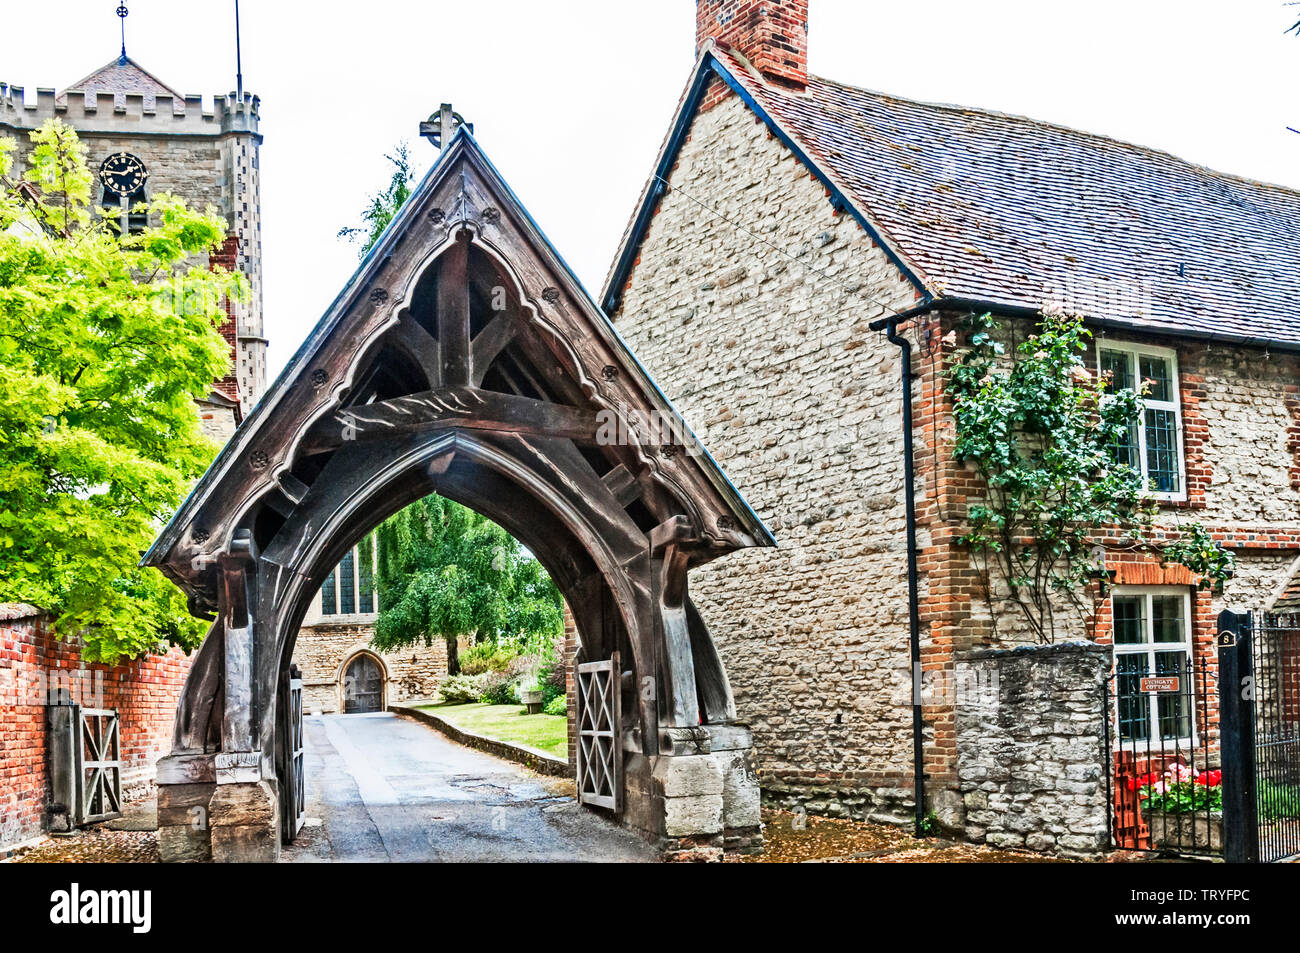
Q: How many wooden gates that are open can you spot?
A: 3